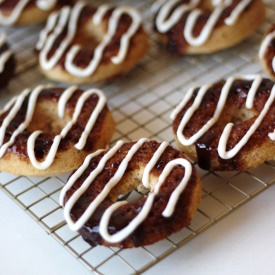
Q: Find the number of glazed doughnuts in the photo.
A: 8